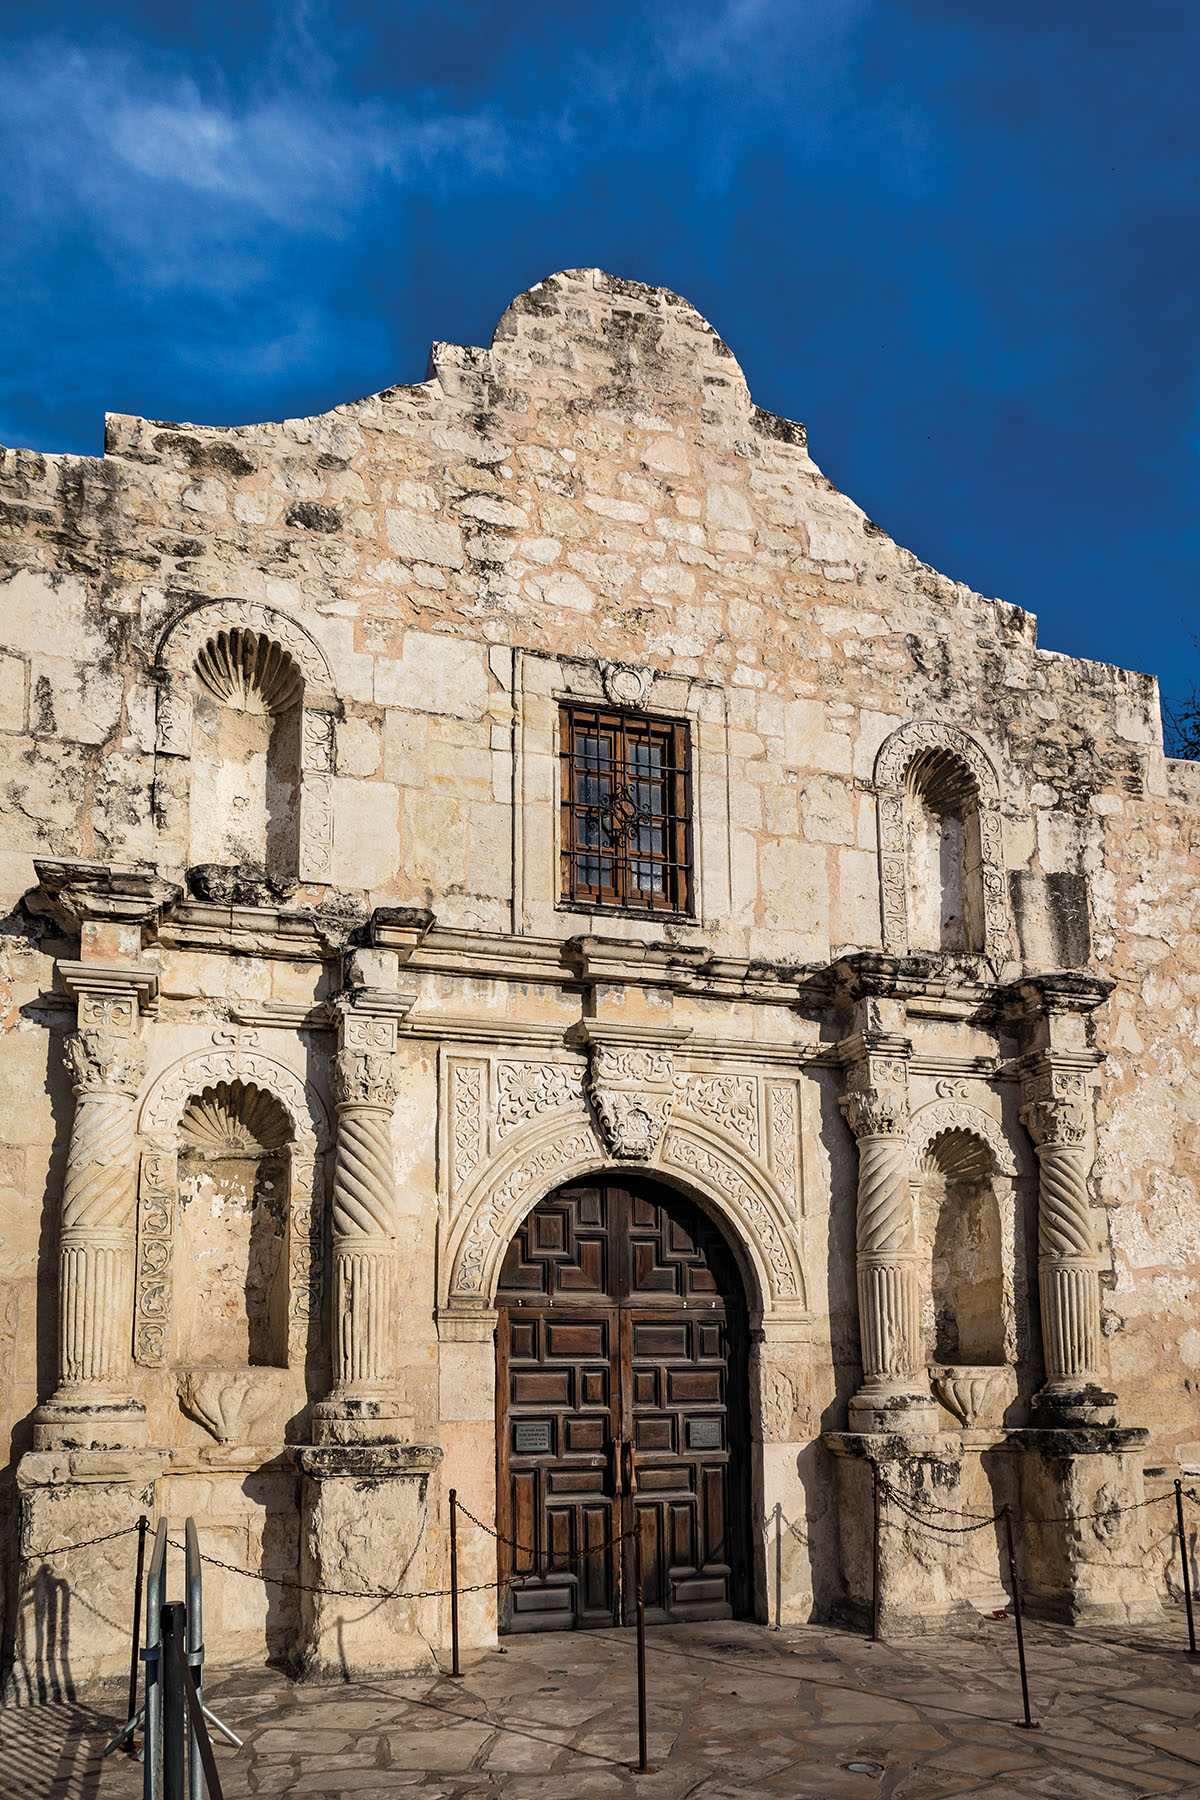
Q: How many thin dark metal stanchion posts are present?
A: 6